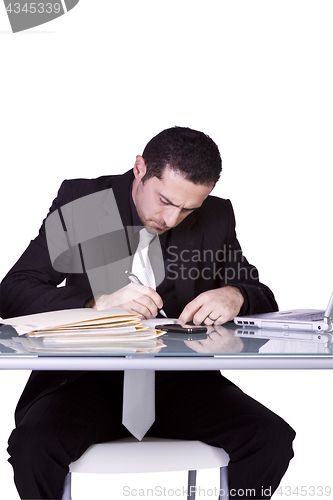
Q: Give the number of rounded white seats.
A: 1